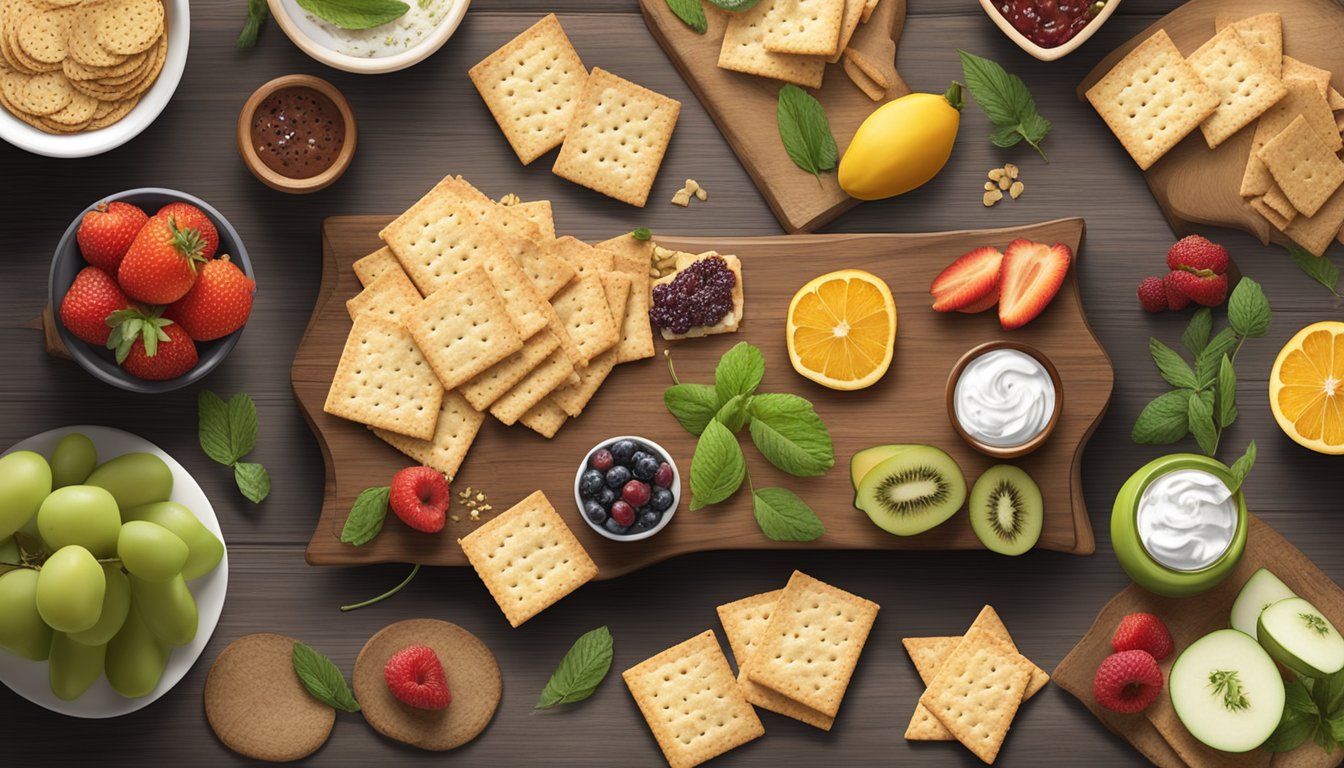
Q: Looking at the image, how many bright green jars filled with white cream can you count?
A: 1